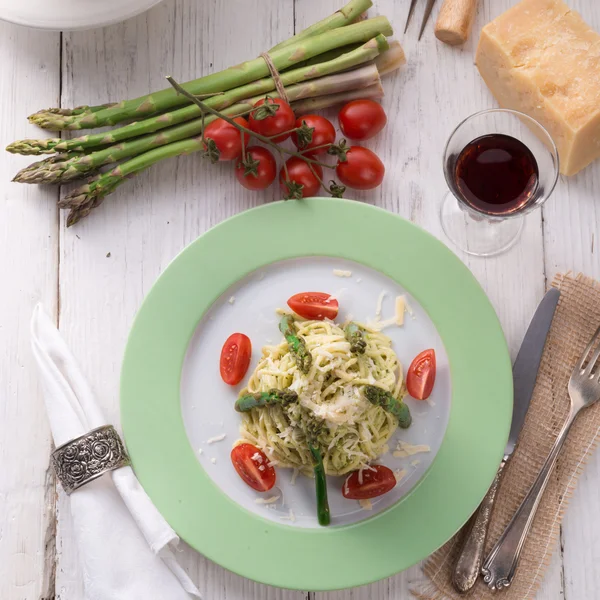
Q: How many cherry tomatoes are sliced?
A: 5